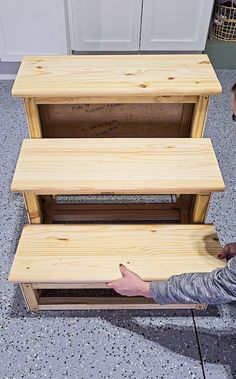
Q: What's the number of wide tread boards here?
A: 3